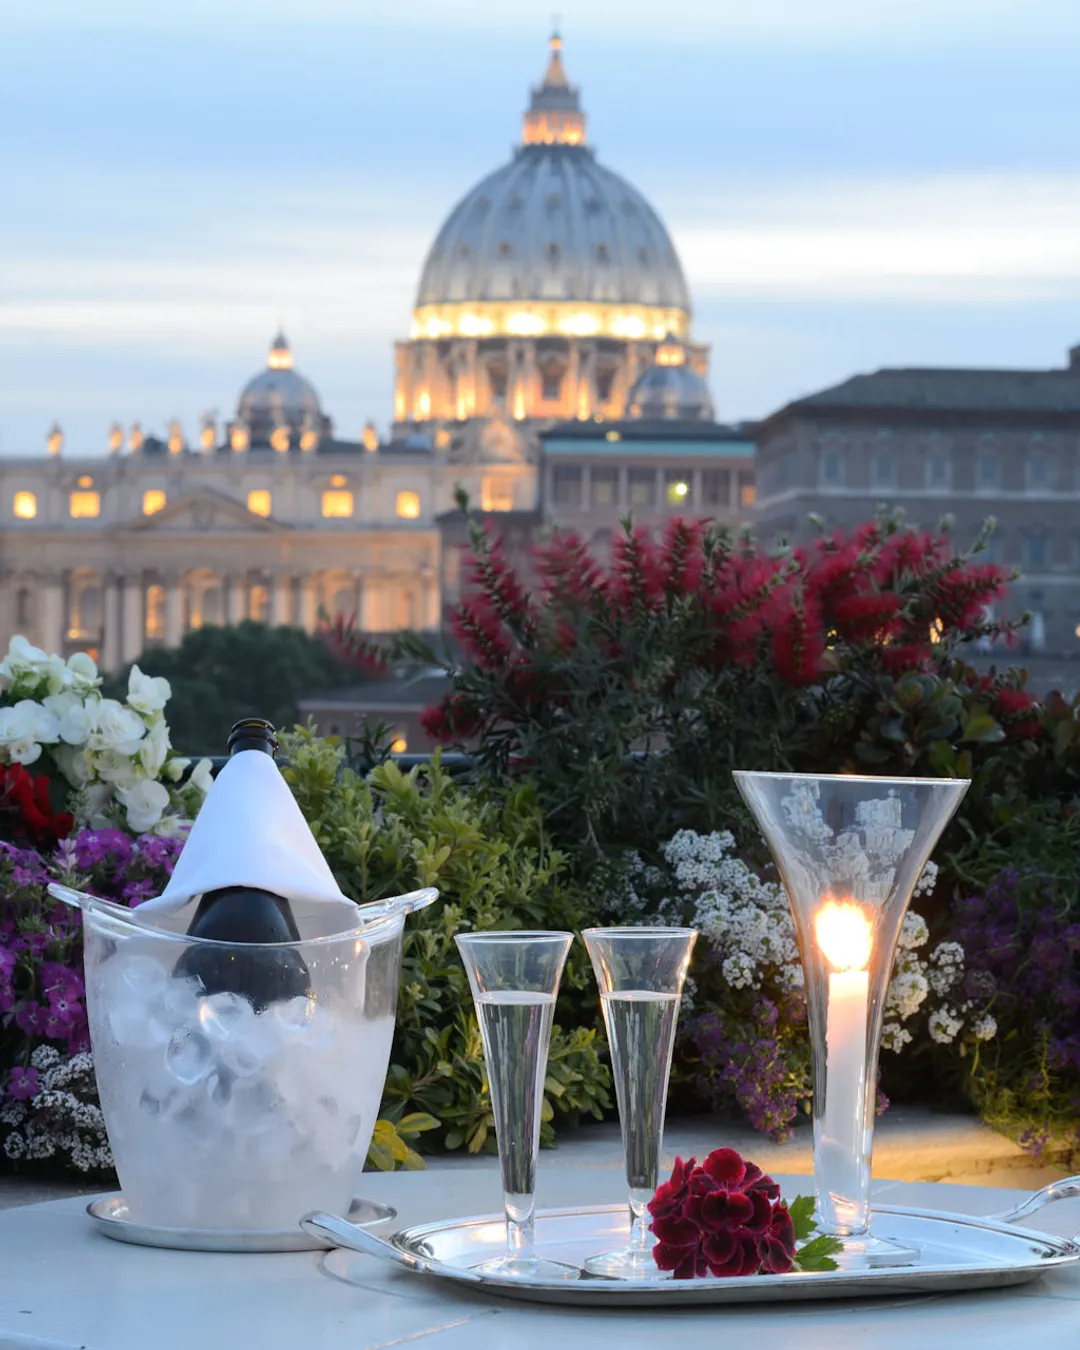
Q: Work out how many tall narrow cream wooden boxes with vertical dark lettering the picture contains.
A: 0